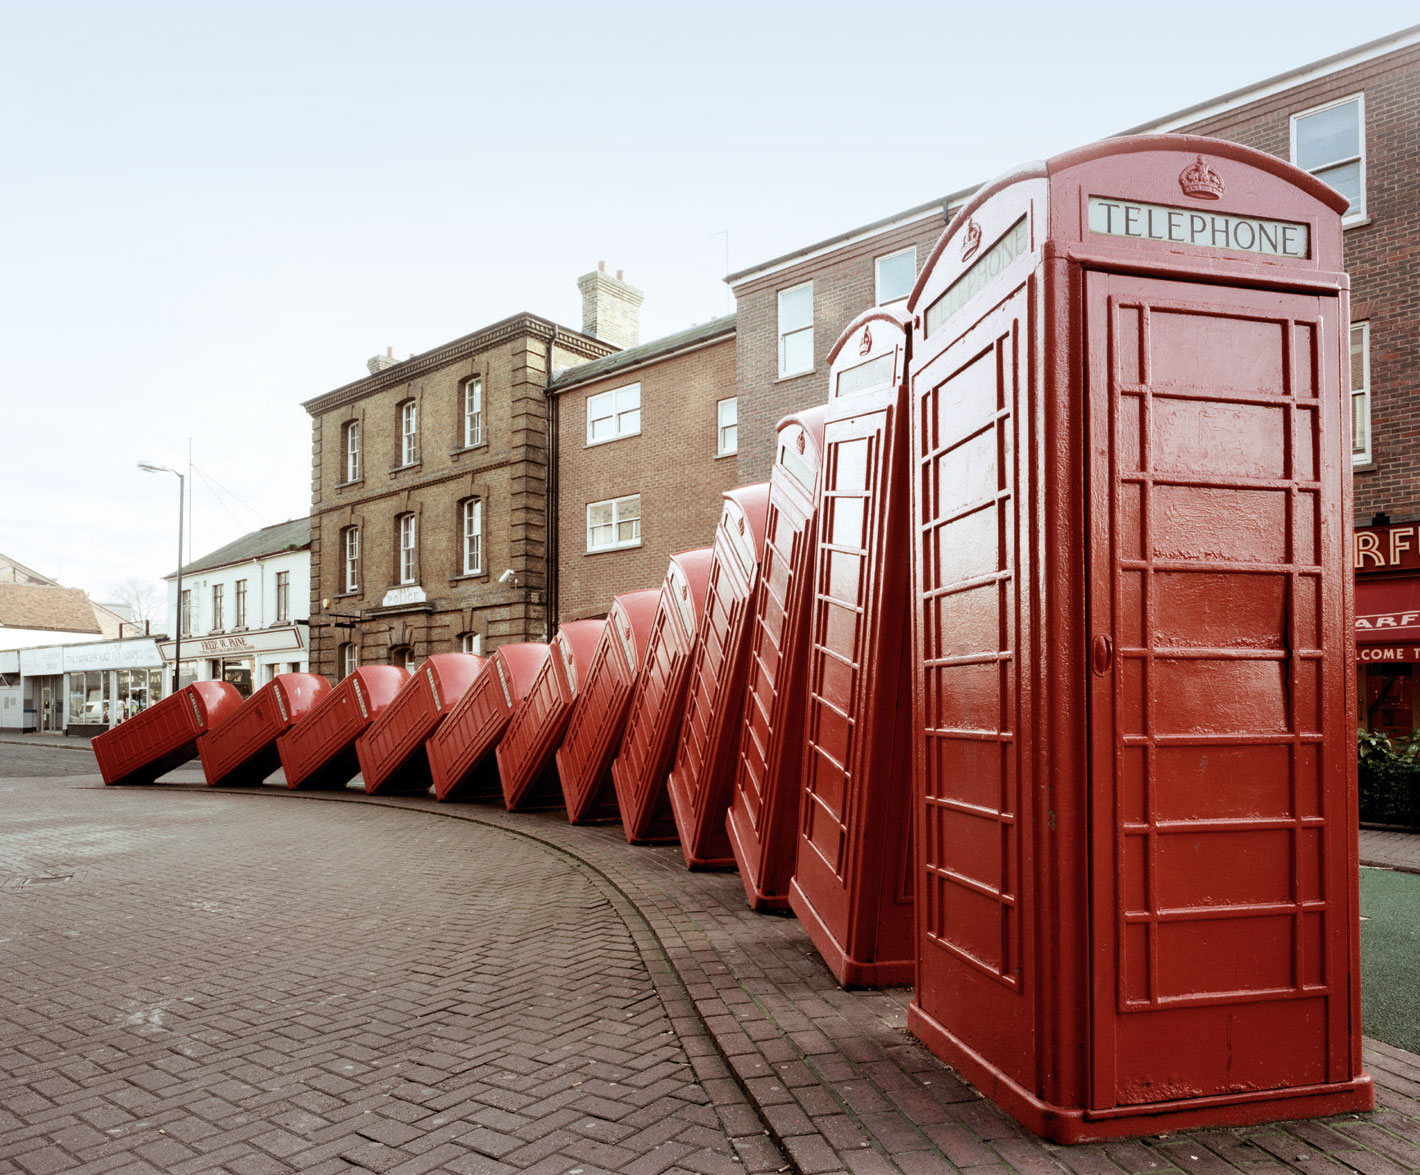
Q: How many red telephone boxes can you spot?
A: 12